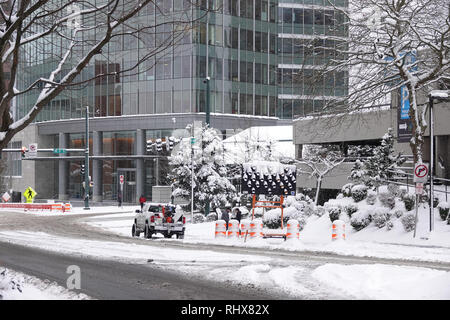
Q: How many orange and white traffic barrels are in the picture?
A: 6